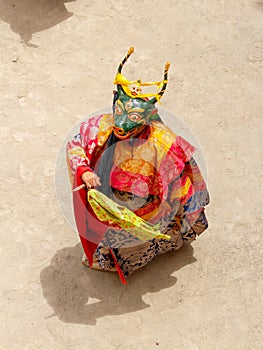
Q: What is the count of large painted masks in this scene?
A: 1